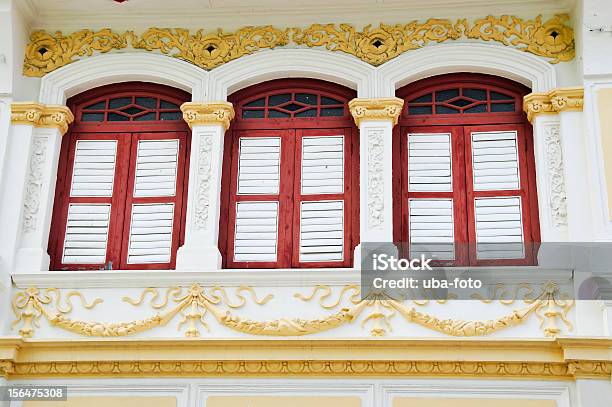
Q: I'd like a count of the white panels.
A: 12